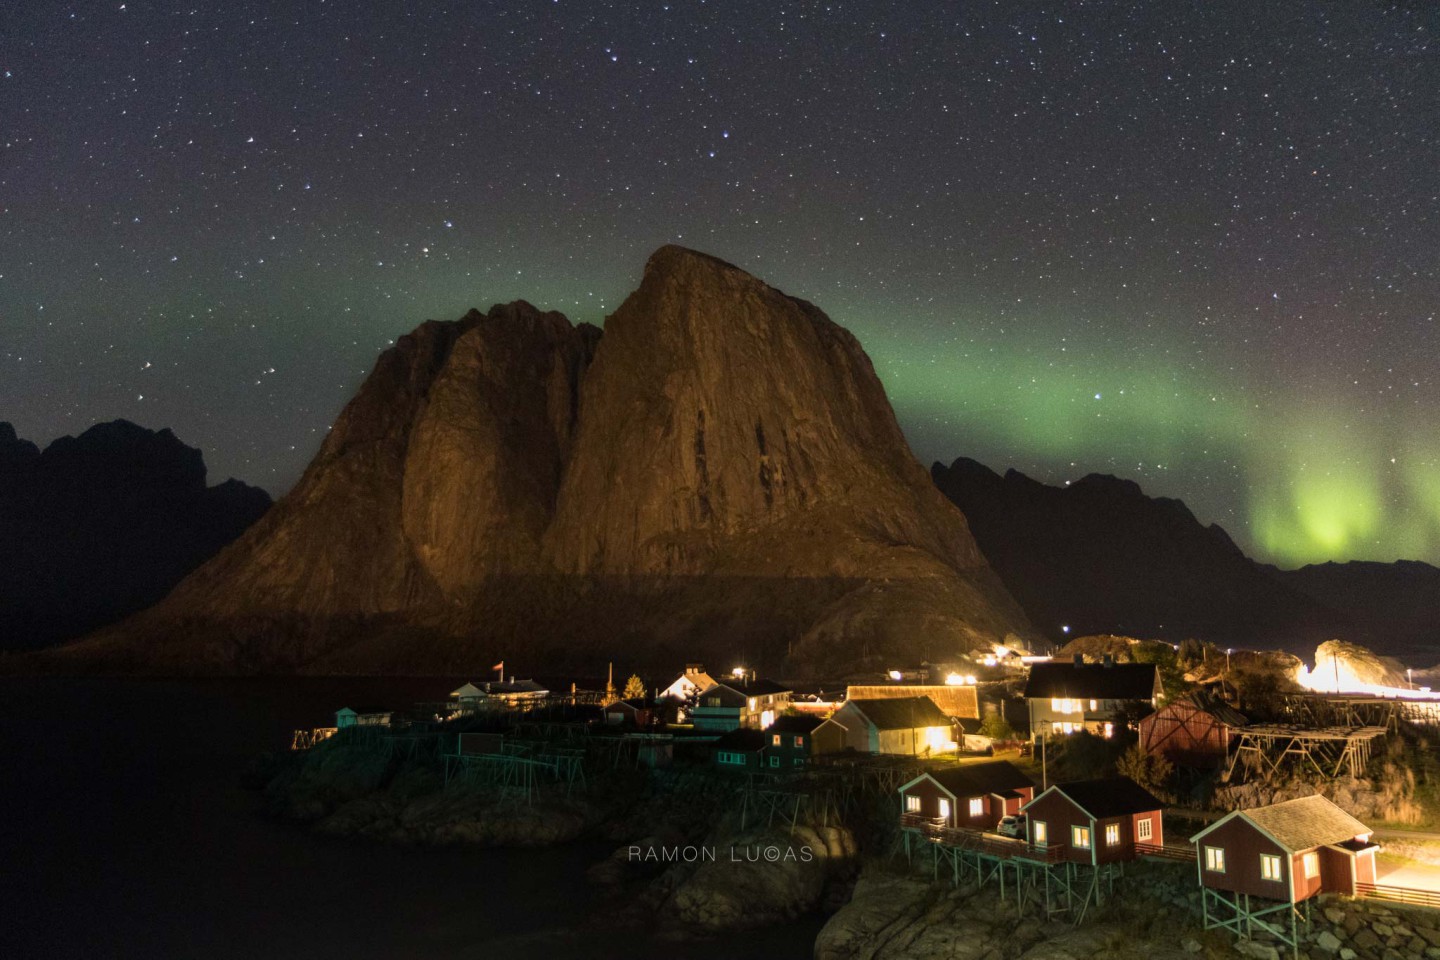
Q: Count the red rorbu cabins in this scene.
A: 3